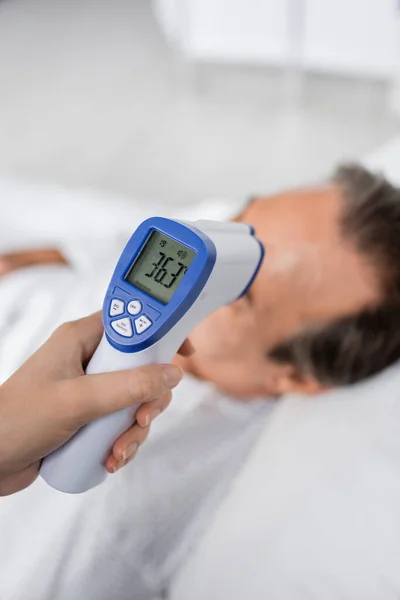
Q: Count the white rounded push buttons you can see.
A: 4